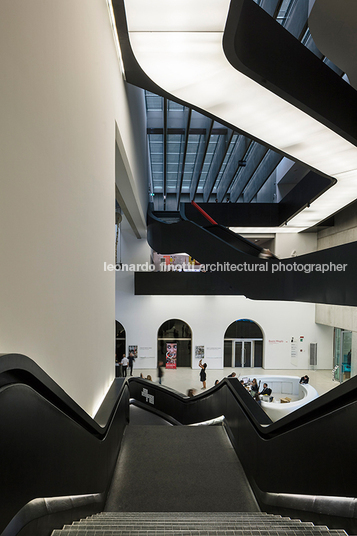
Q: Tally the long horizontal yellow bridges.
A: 0